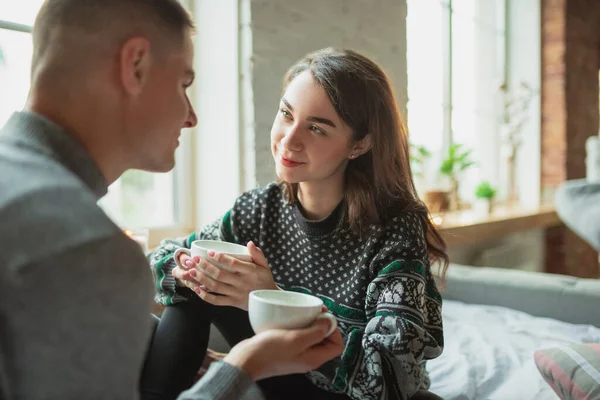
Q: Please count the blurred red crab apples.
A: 0